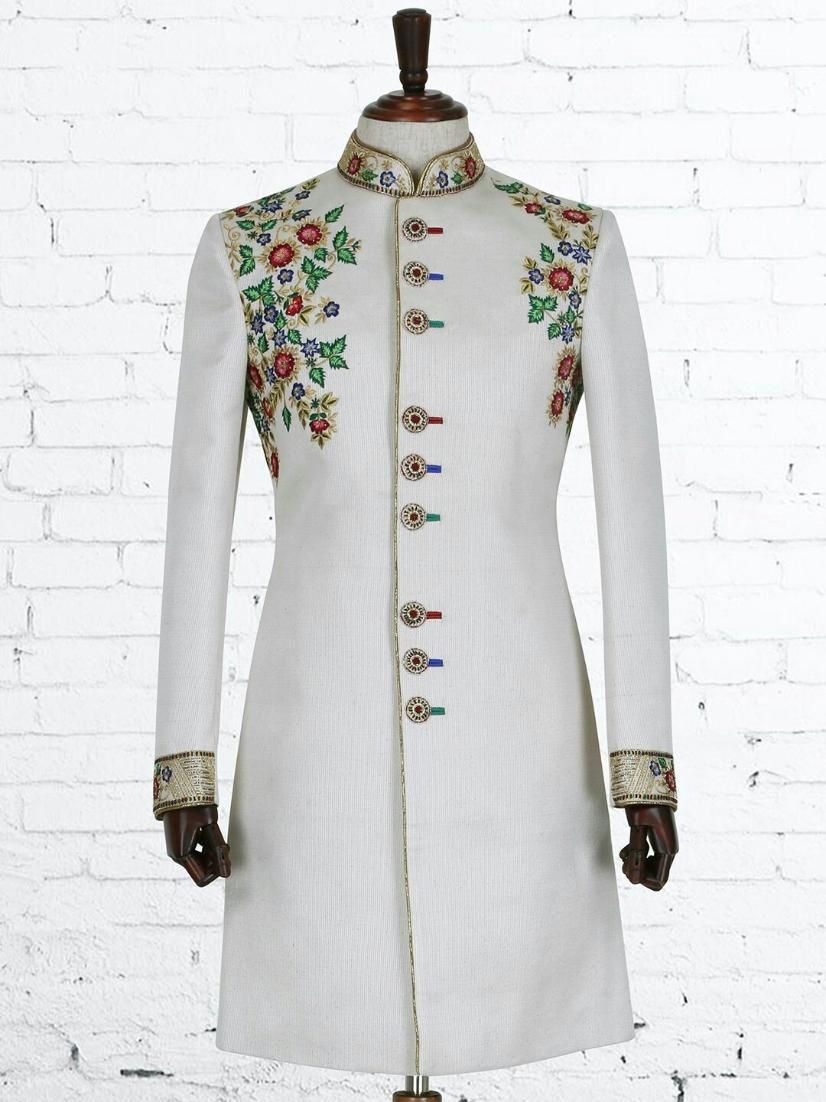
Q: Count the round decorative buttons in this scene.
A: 9